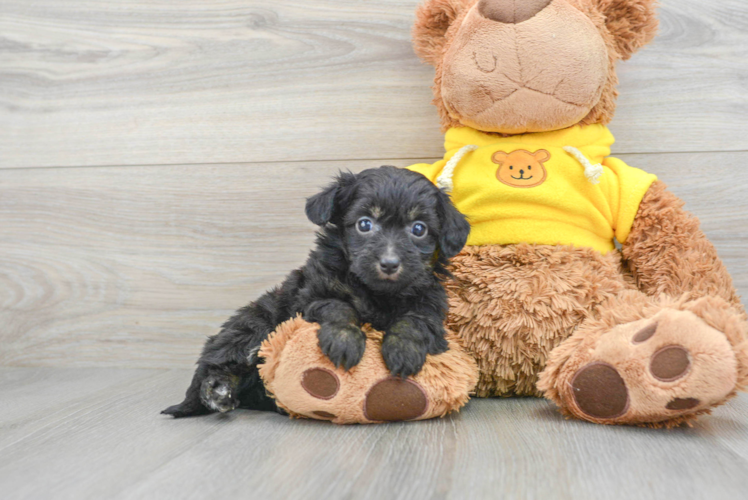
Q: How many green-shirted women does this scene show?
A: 0